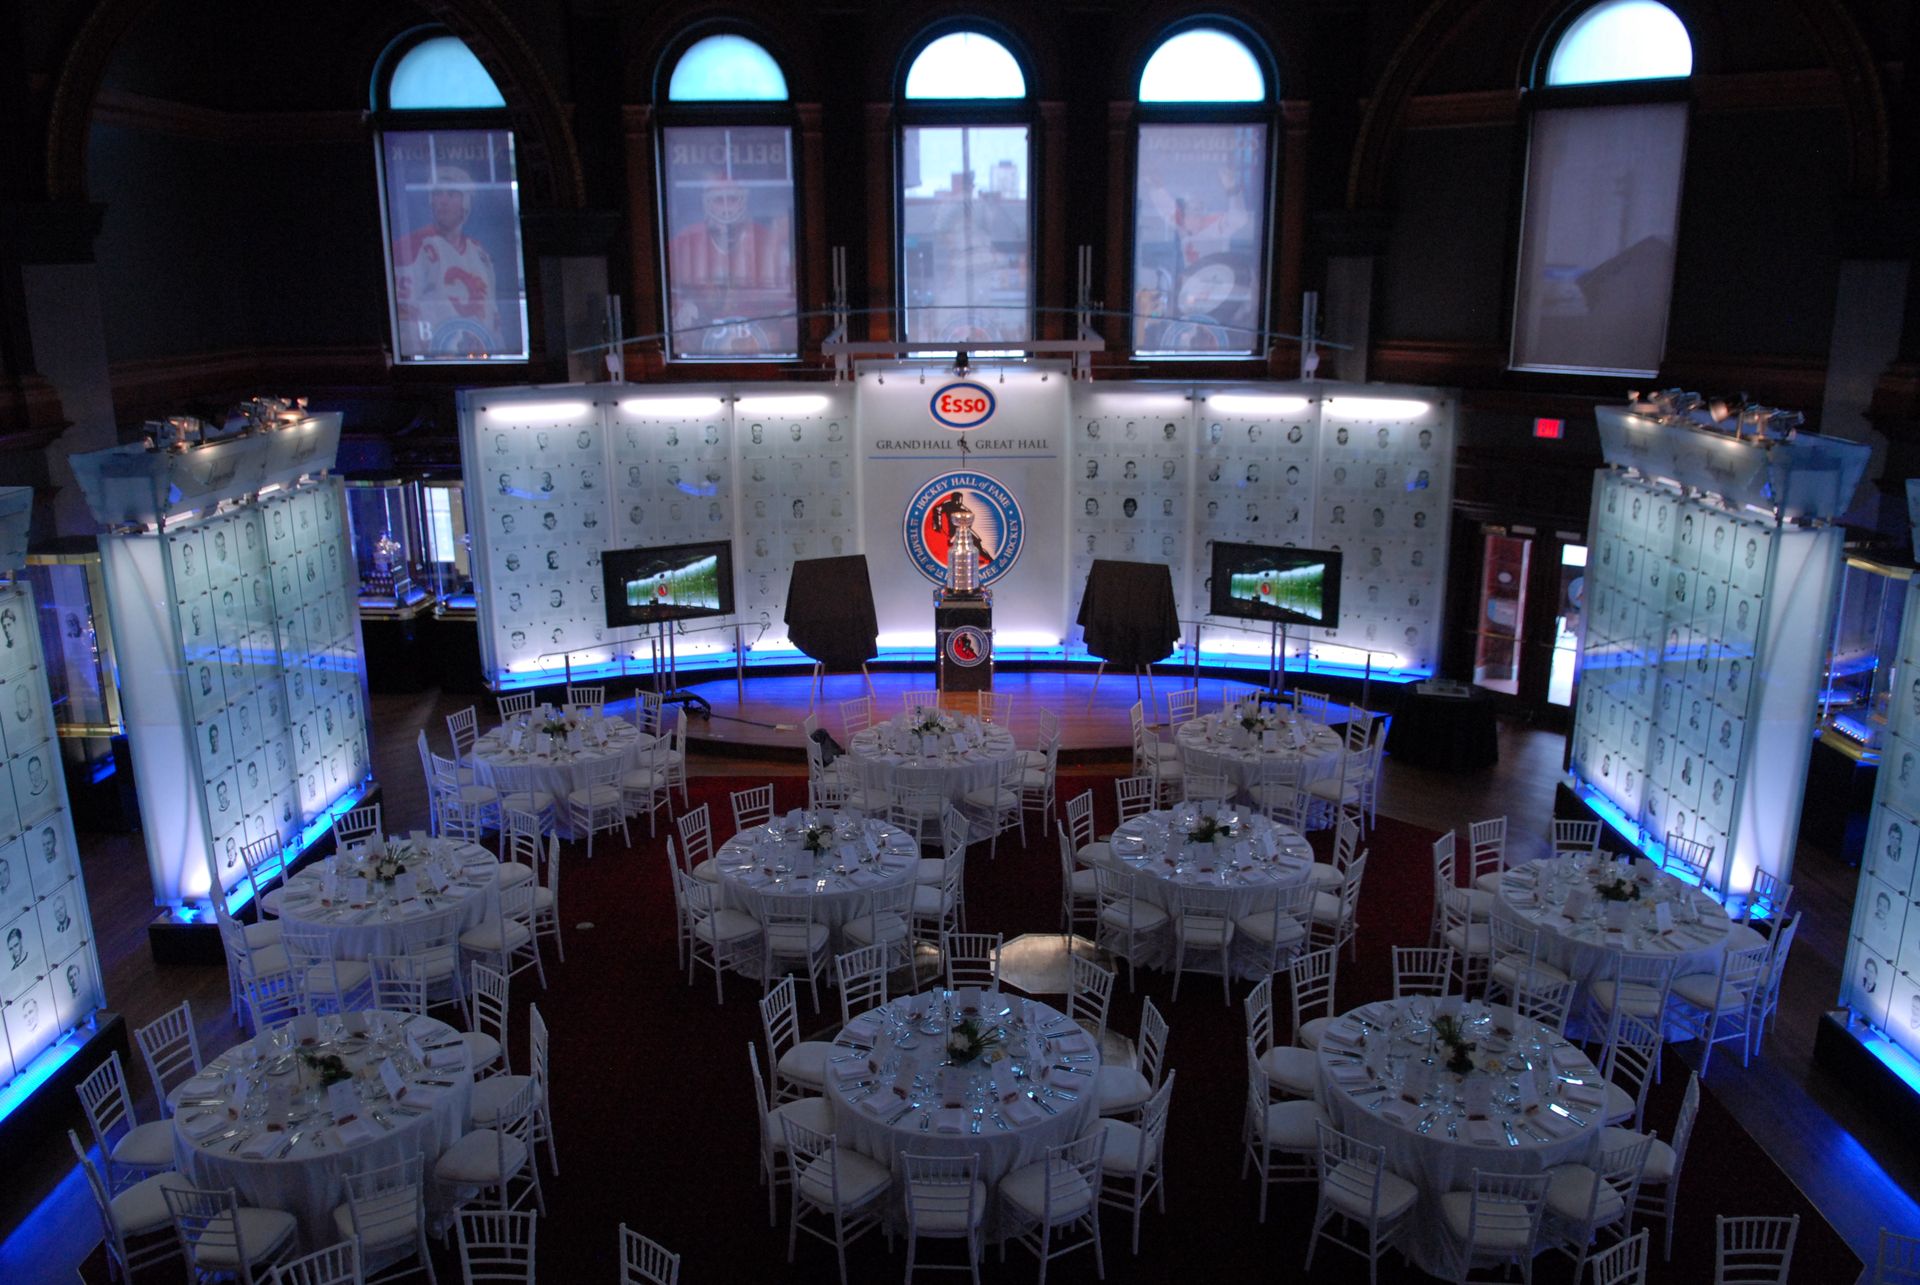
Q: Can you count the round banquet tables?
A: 10